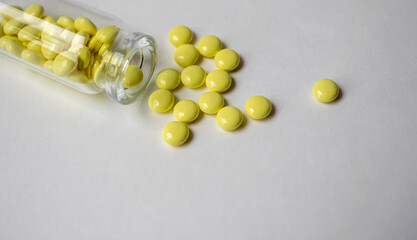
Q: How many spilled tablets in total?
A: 14